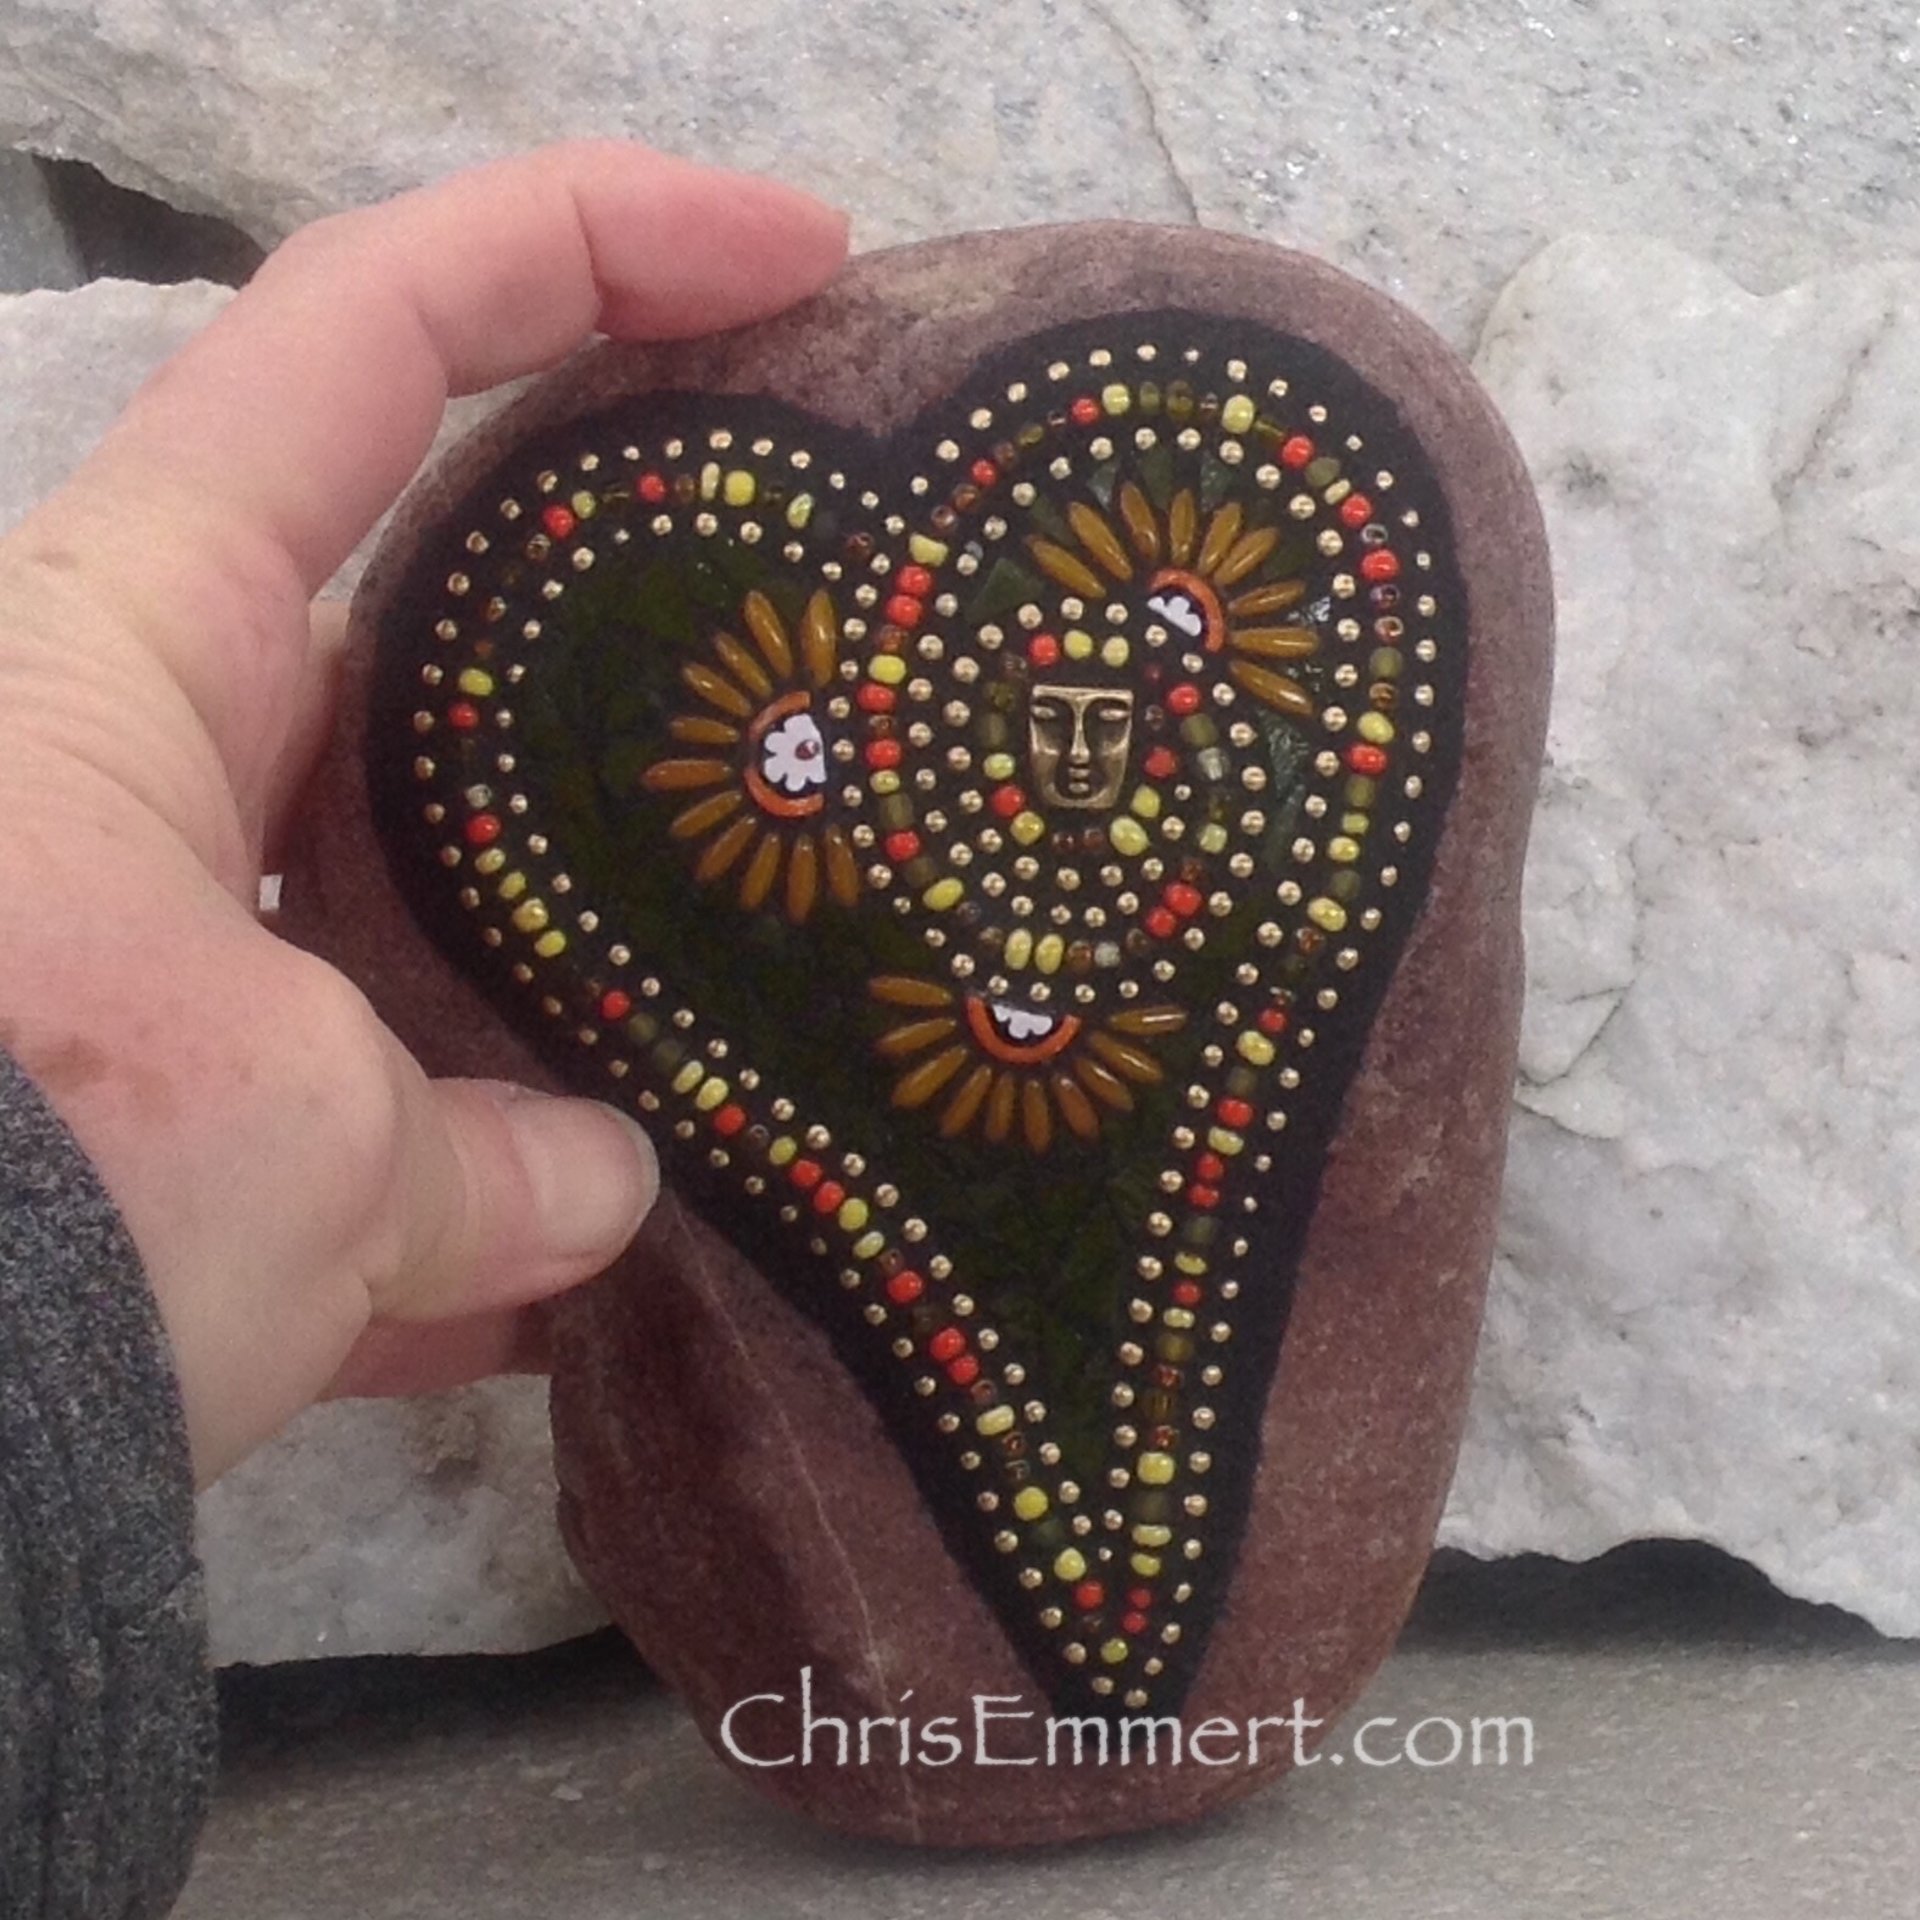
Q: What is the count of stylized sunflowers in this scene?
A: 3